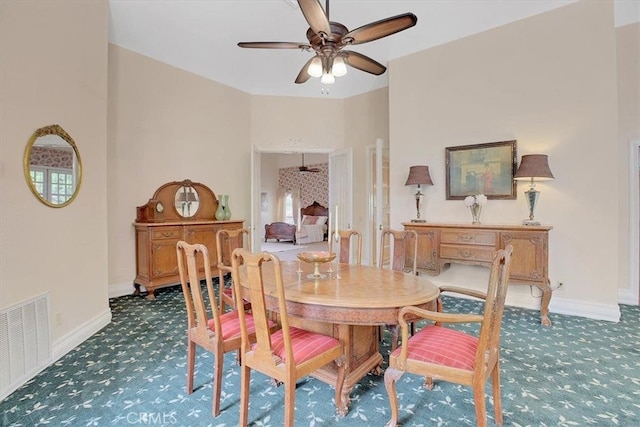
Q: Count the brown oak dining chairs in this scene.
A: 6